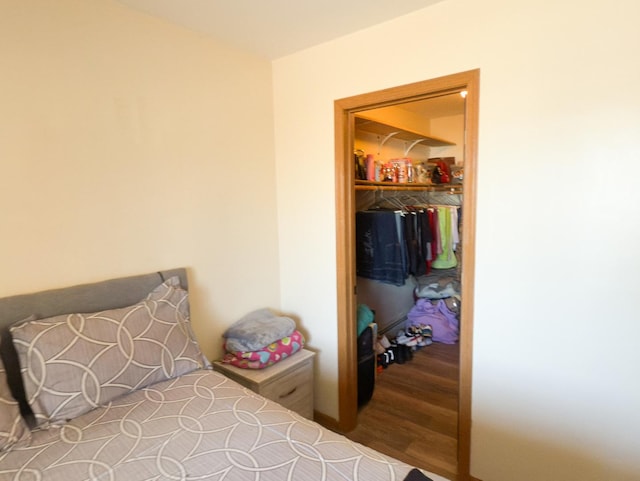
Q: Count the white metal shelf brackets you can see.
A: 2